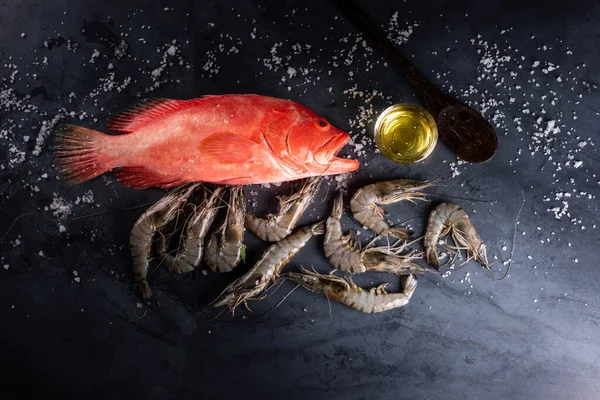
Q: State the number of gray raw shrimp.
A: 9